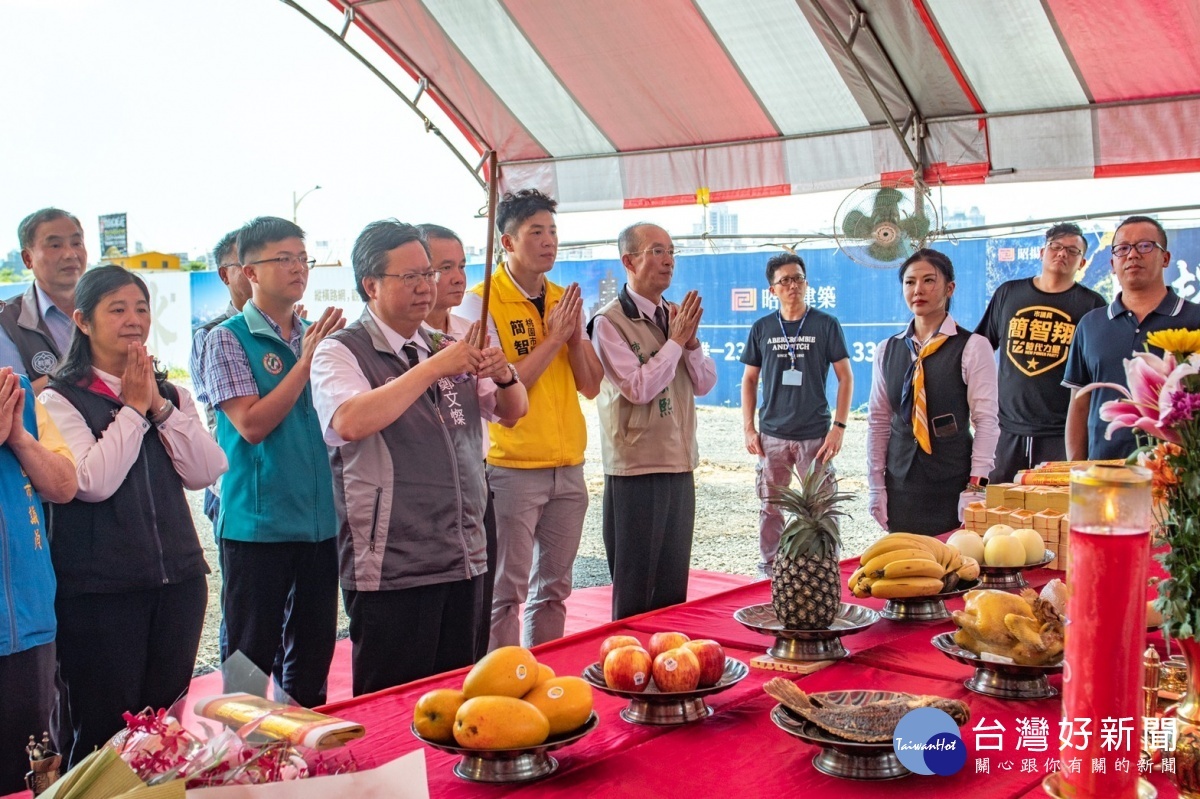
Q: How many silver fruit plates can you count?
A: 5